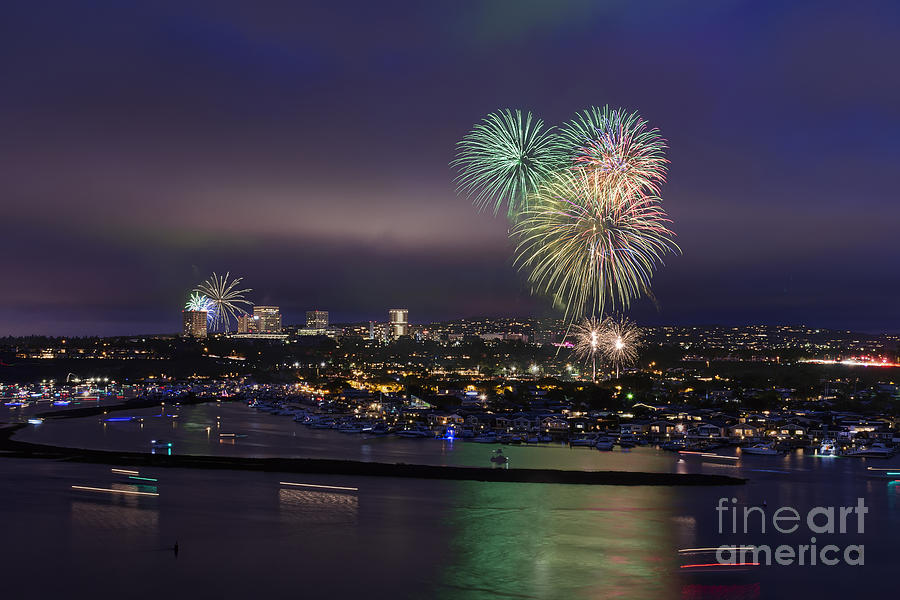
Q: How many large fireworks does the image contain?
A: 3